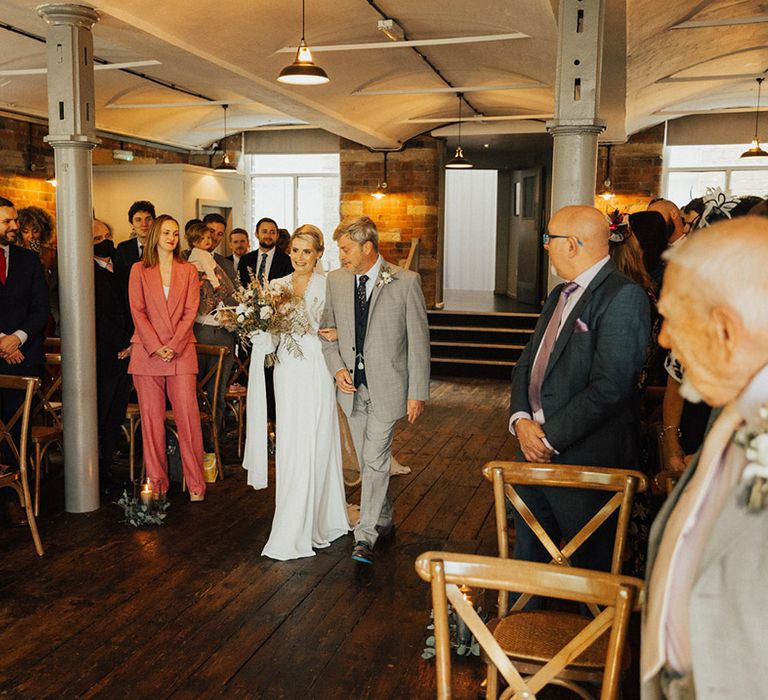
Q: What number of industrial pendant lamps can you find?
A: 4